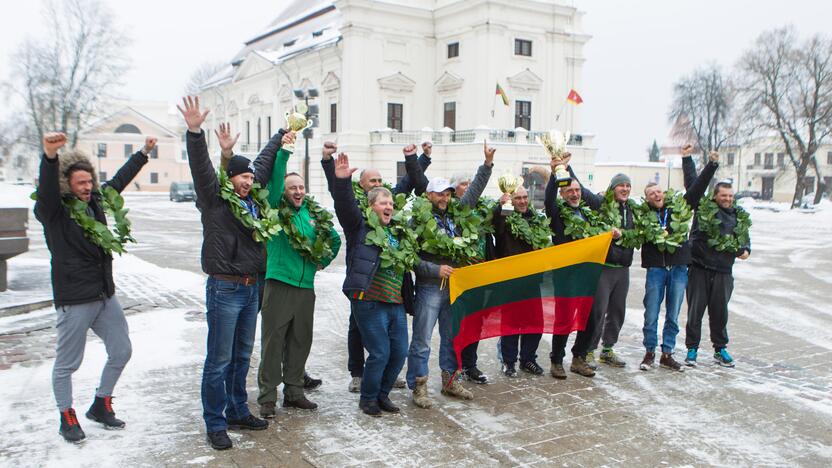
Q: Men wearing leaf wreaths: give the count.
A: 12